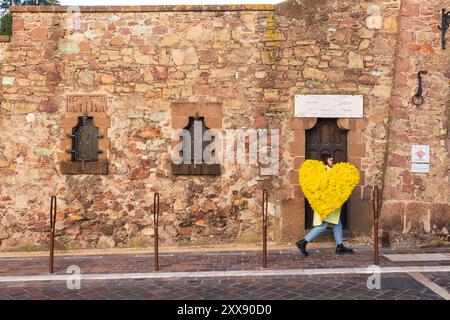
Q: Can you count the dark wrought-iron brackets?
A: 2